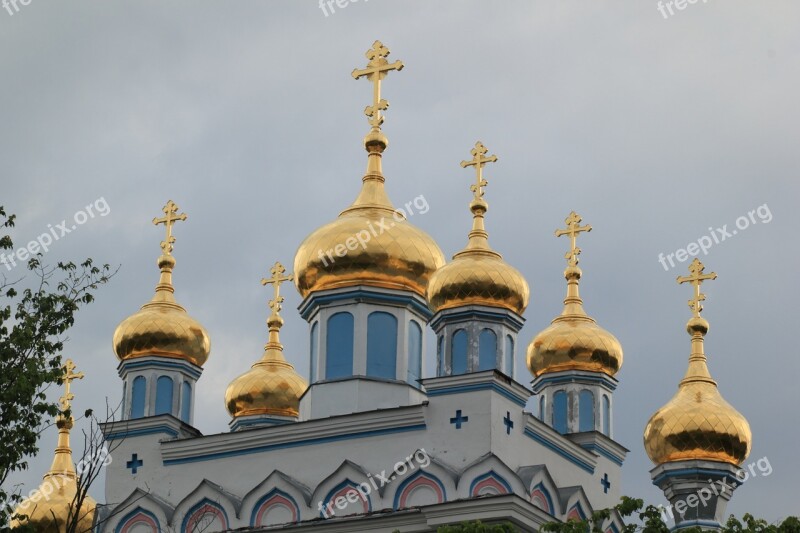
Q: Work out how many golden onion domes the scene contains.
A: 7